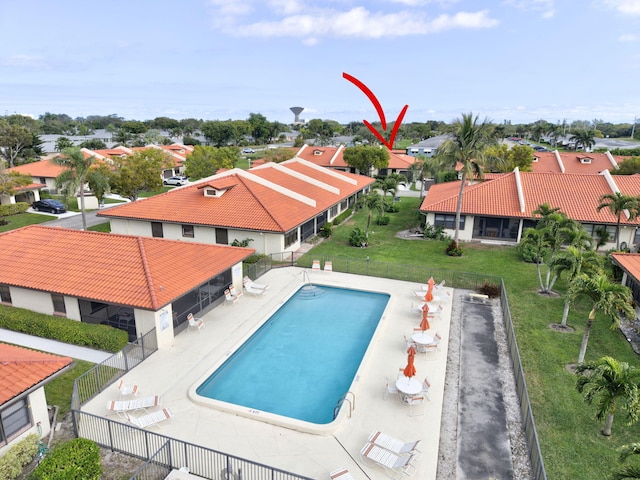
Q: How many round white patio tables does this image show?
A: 3